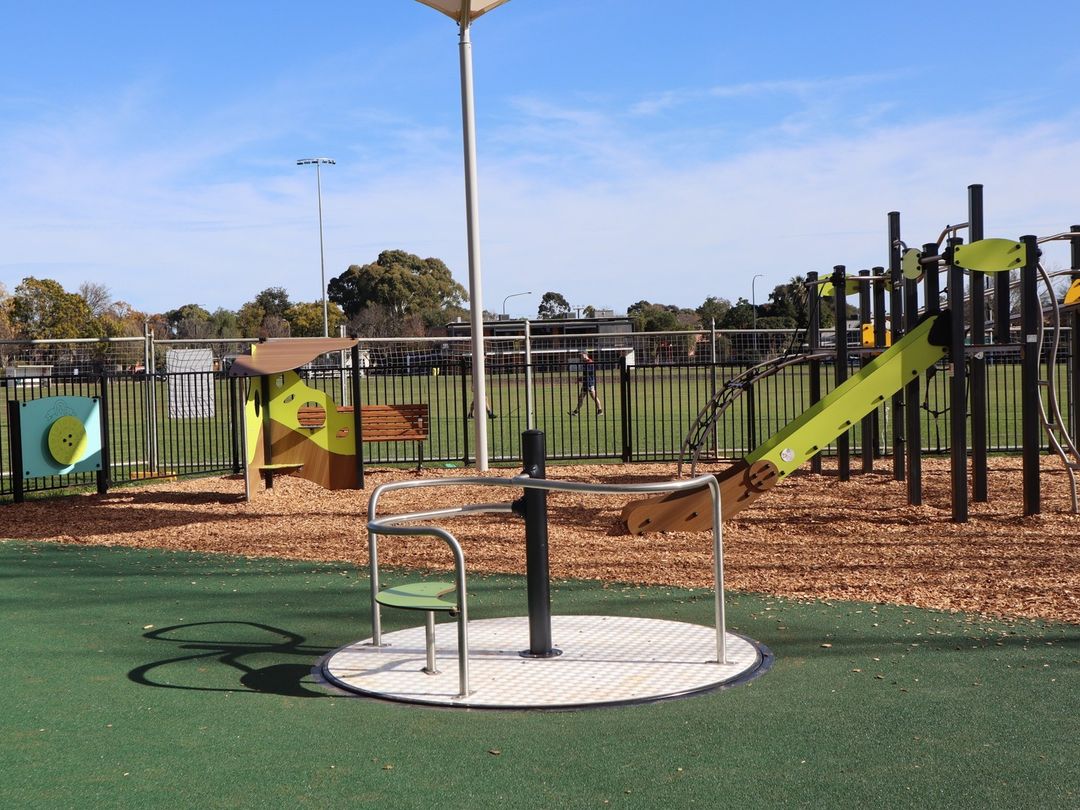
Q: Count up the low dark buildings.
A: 1